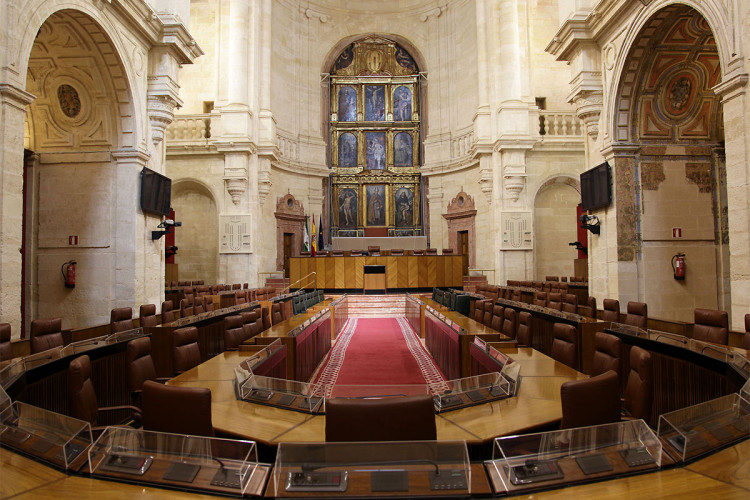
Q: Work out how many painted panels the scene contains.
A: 9